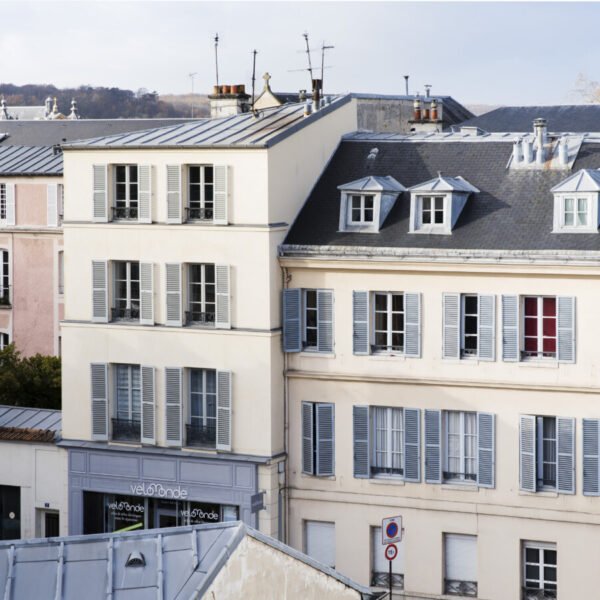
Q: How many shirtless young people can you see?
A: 0